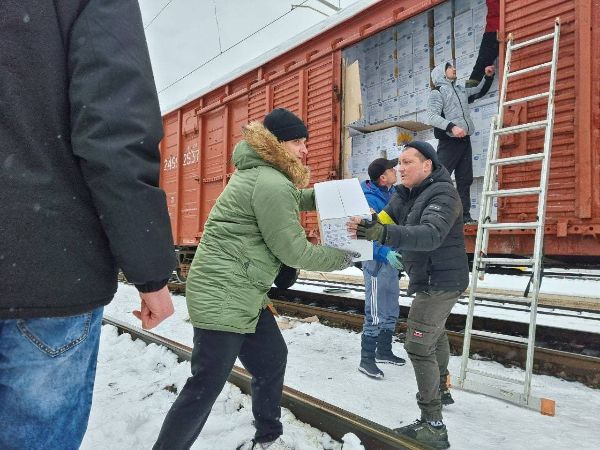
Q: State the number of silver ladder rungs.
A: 11